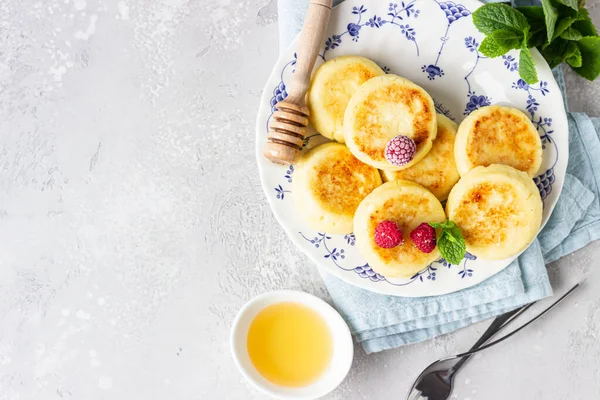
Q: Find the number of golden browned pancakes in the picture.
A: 7